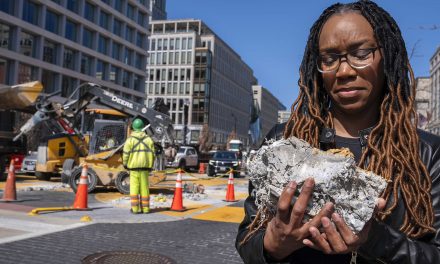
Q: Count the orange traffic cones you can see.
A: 4